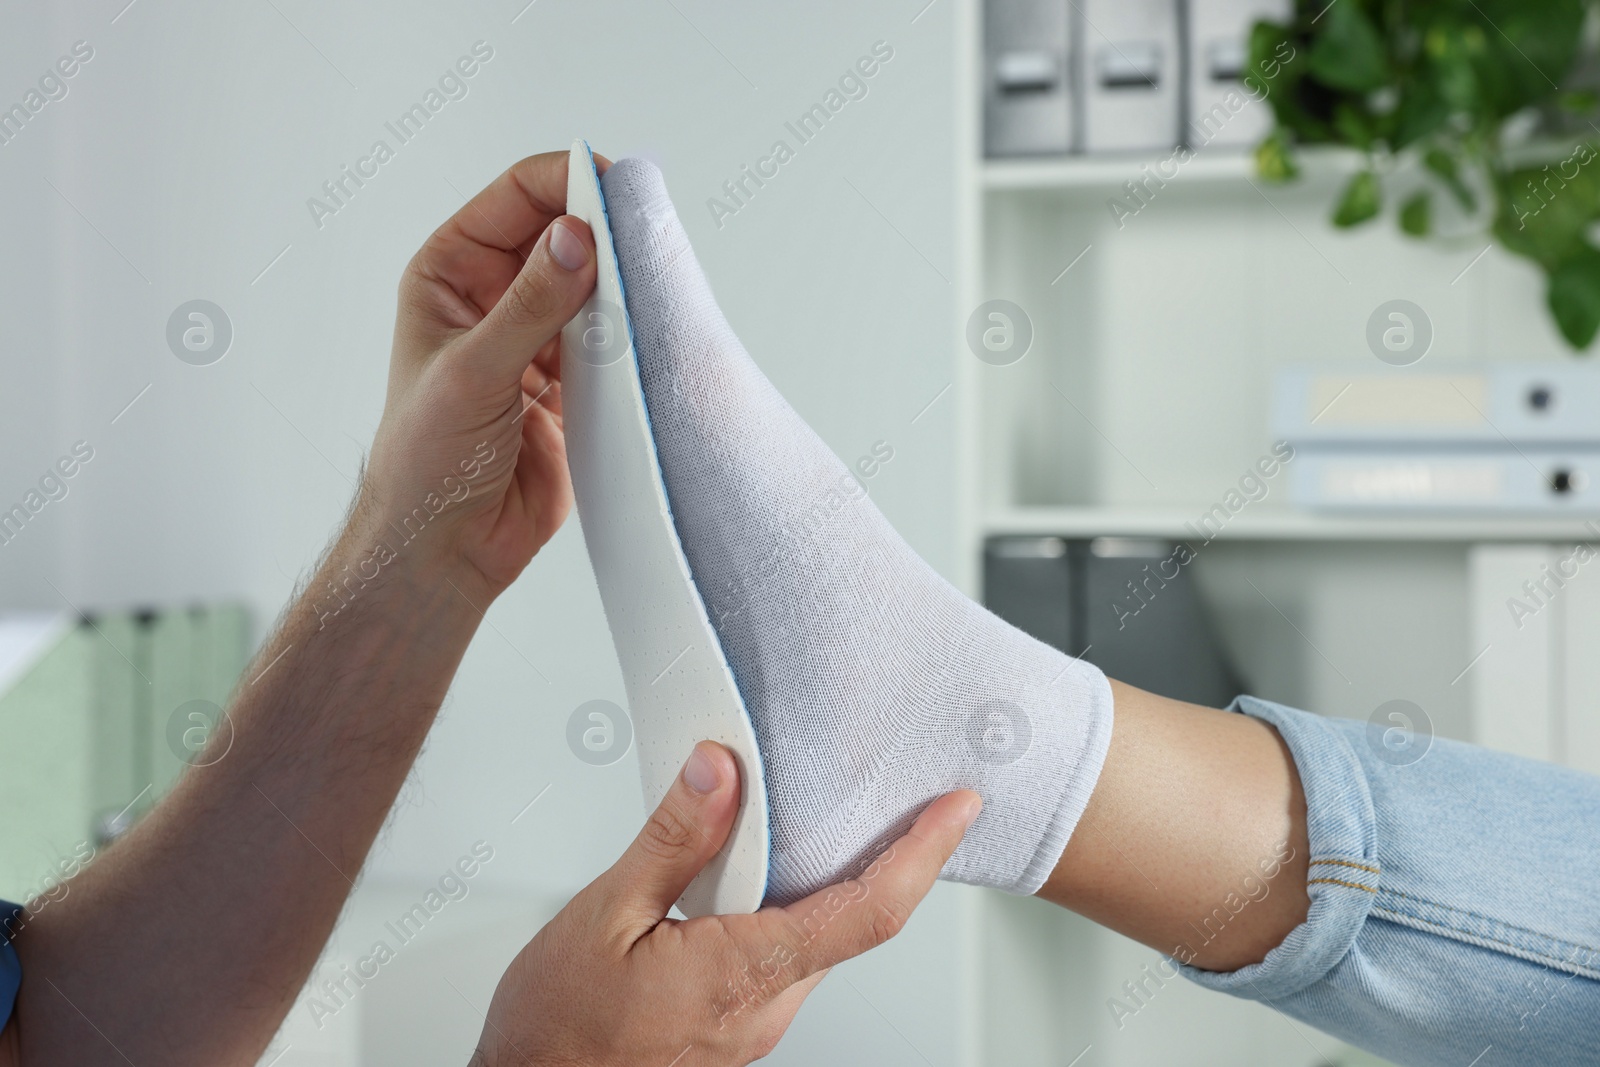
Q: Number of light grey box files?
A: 3